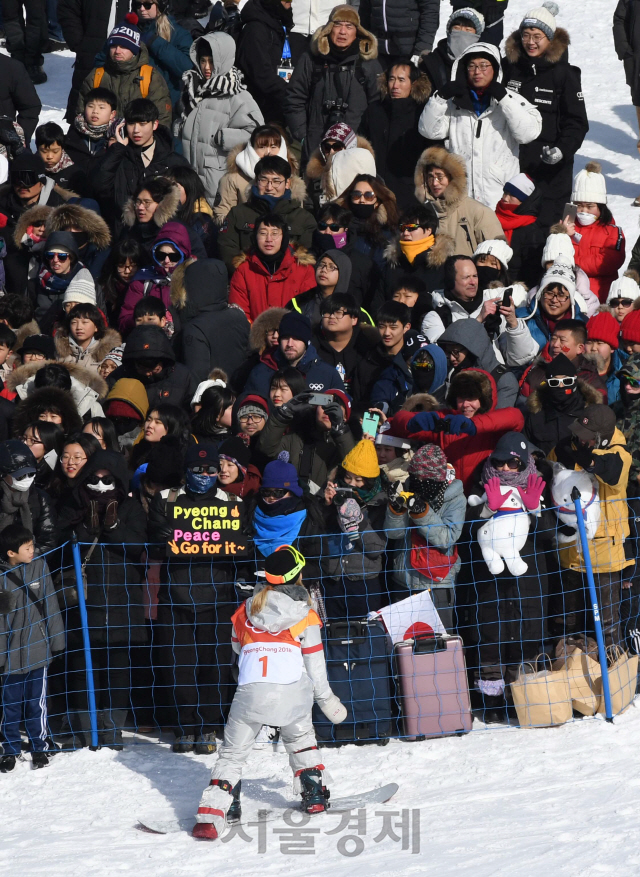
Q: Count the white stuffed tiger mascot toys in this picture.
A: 2